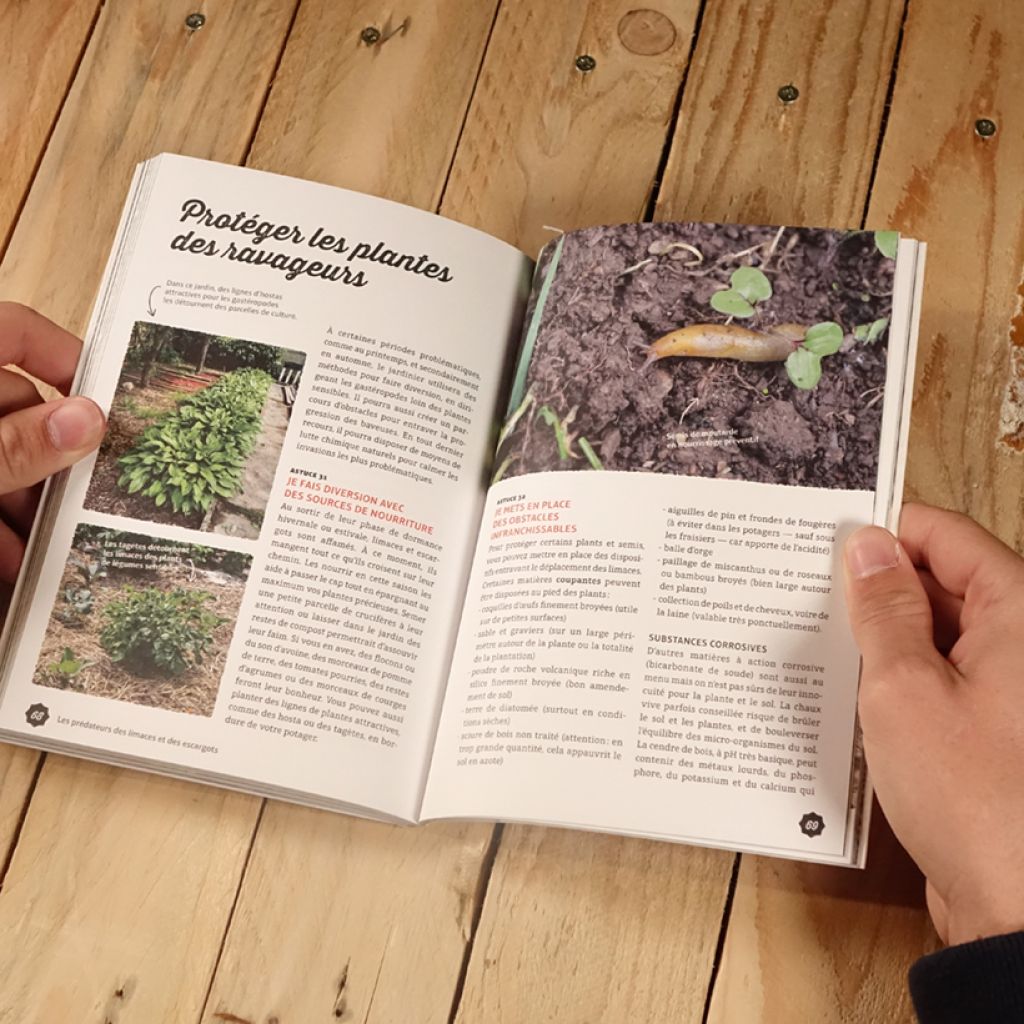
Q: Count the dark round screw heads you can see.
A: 5